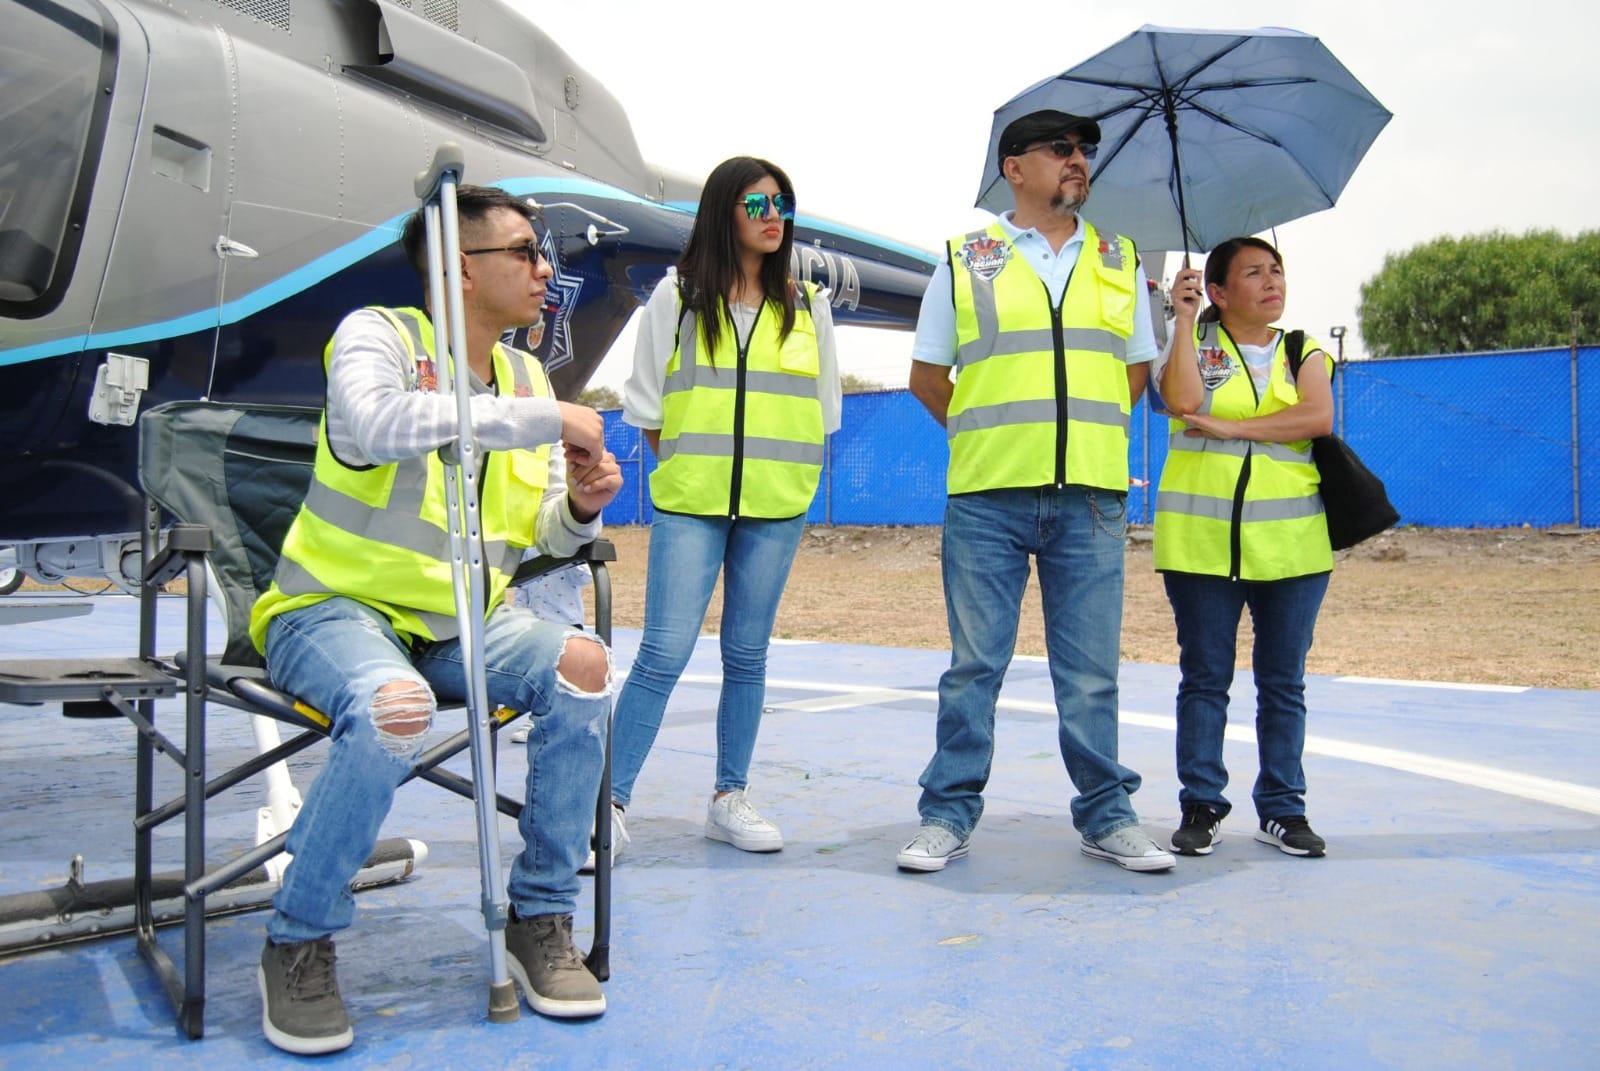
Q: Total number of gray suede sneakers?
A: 2